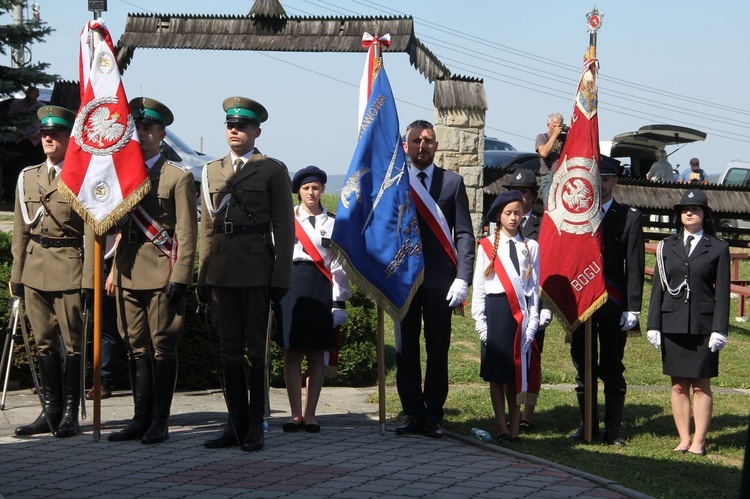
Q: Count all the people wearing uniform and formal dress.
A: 9